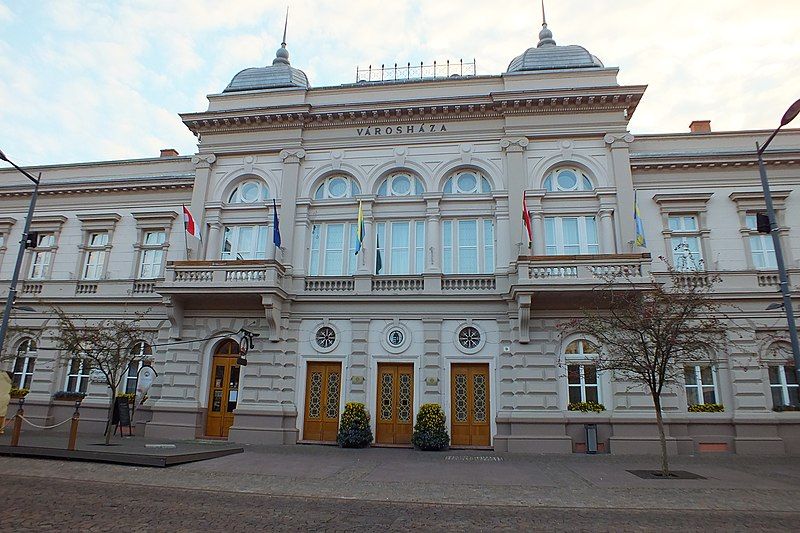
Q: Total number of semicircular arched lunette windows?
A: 5